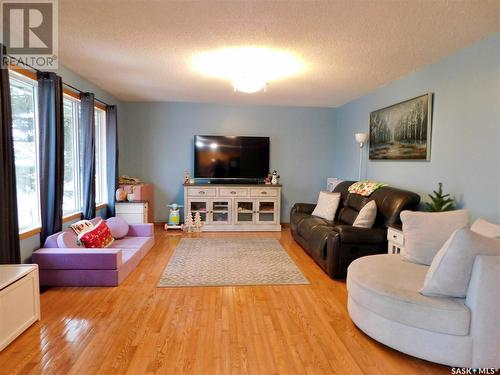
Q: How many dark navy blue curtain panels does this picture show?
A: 4